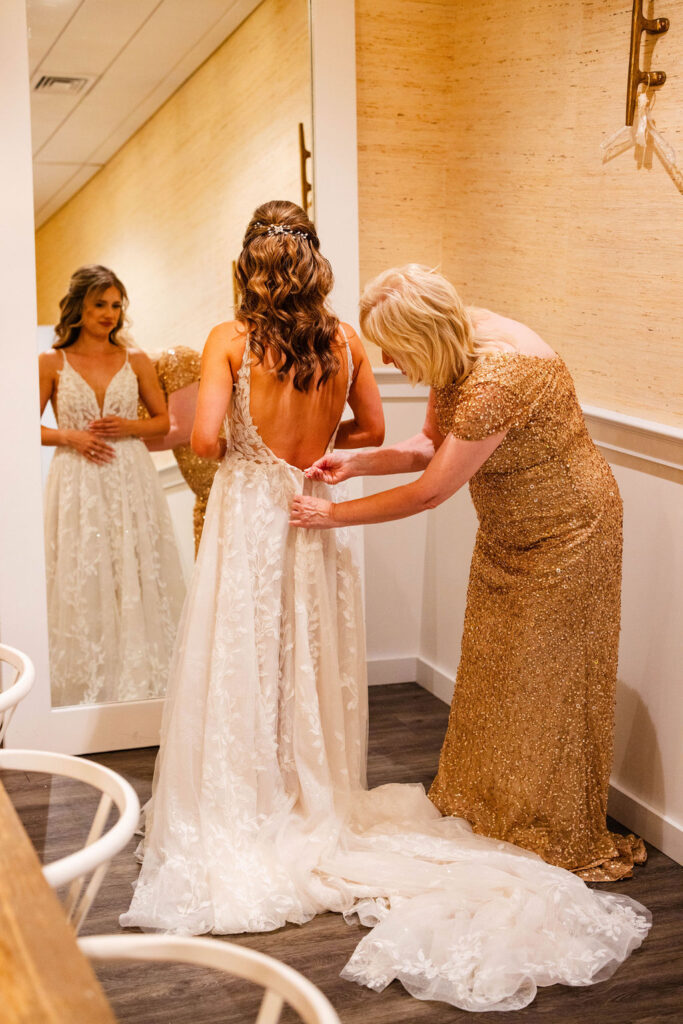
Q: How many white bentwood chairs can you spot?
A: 3